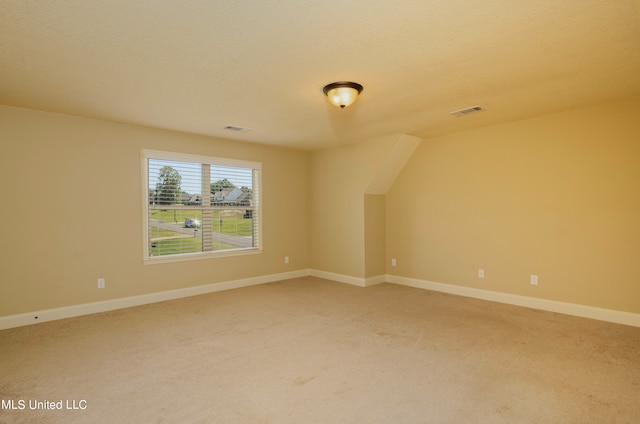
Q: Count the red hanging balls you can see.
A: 0